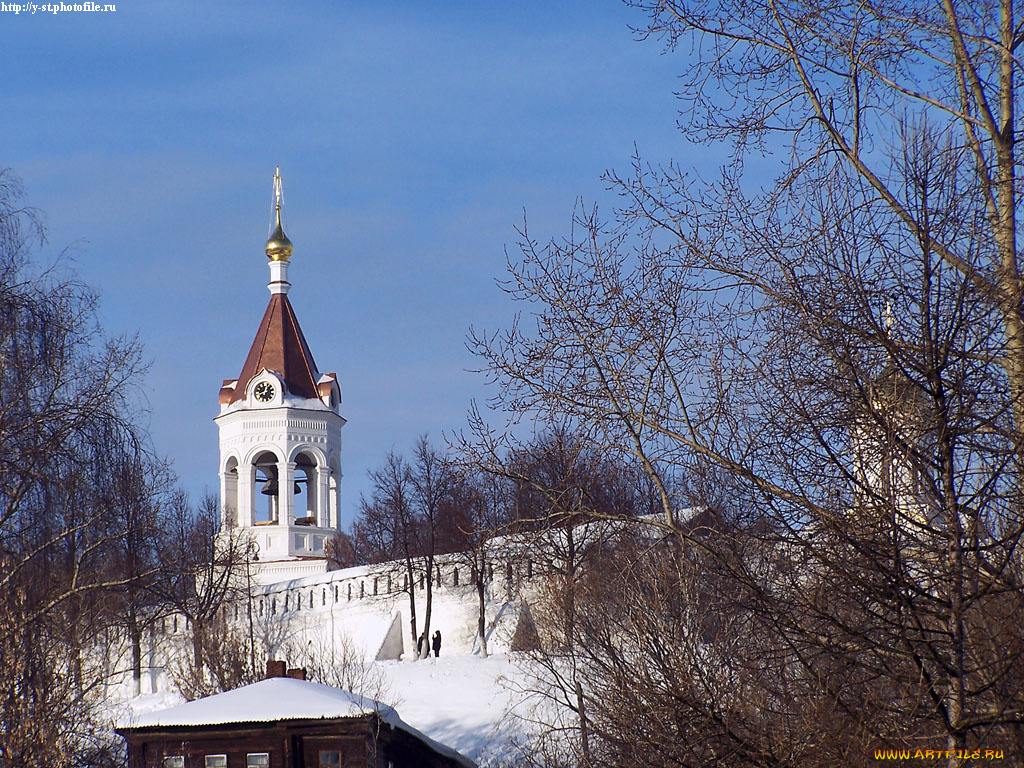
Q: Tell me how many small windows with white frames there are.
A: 3